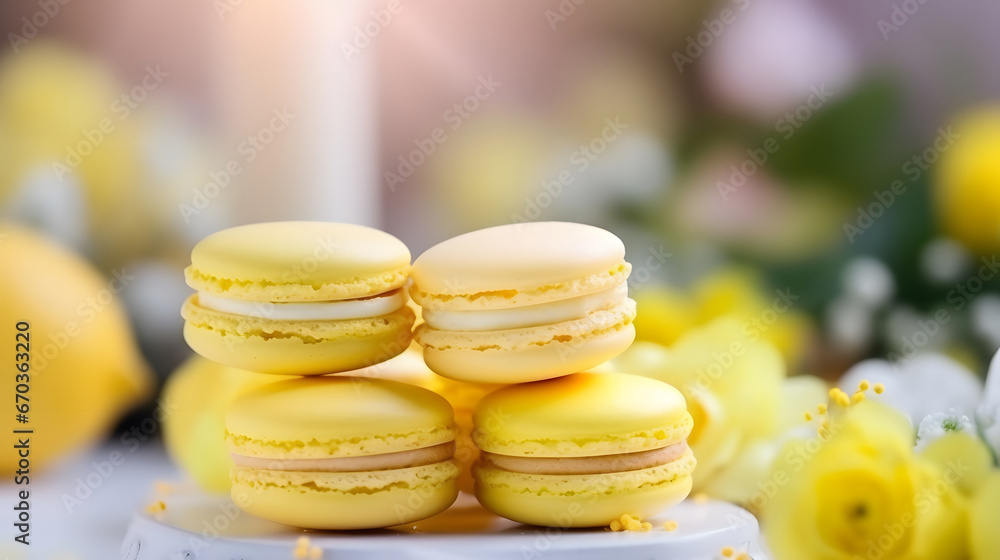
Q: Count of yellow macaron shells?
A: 8